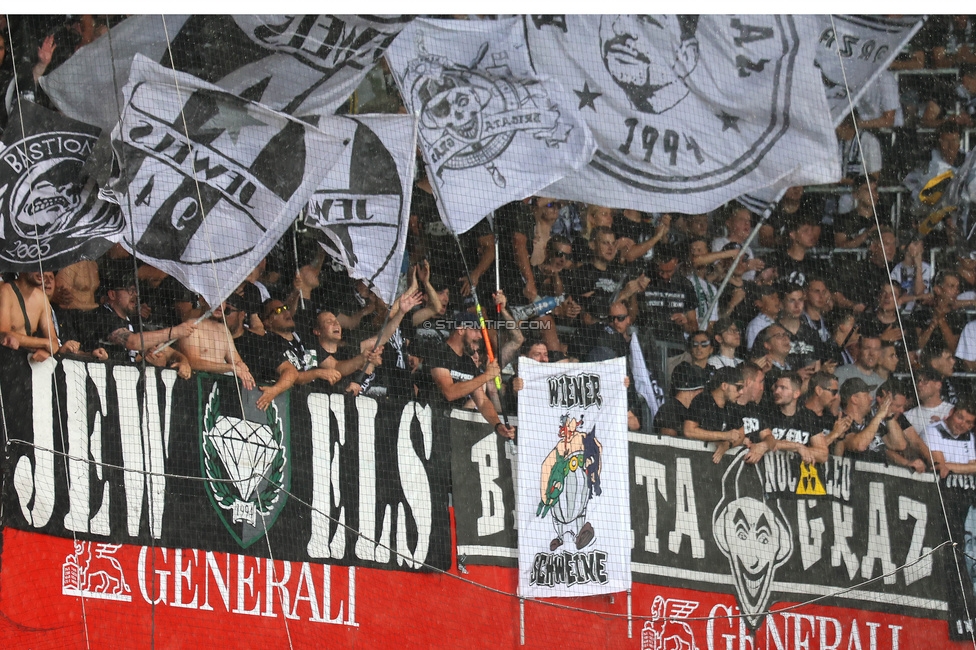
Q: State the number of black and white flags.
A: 7